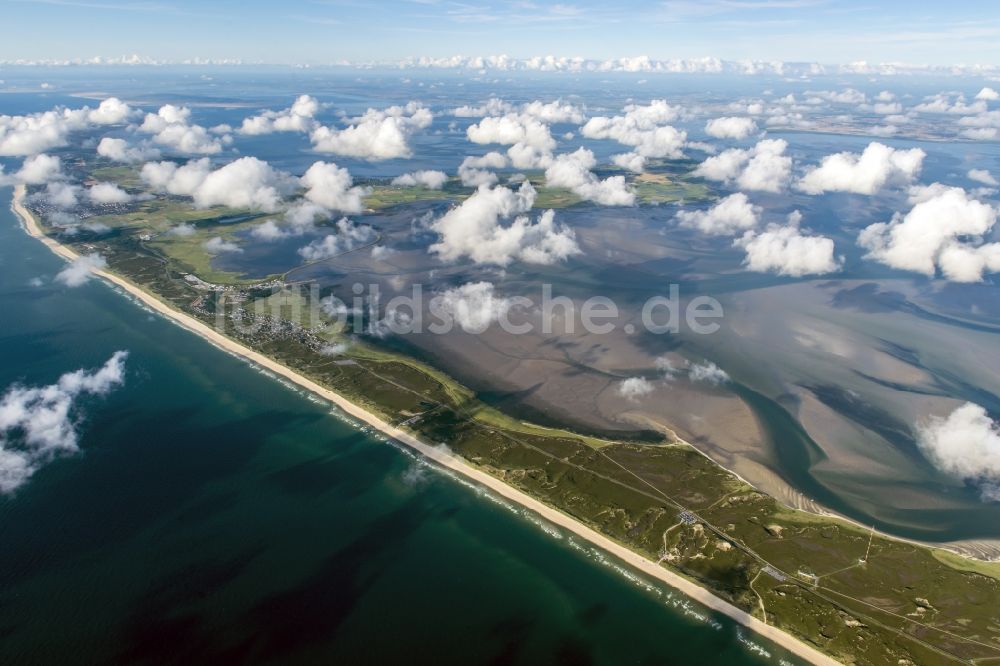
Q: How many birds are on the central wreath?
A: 0